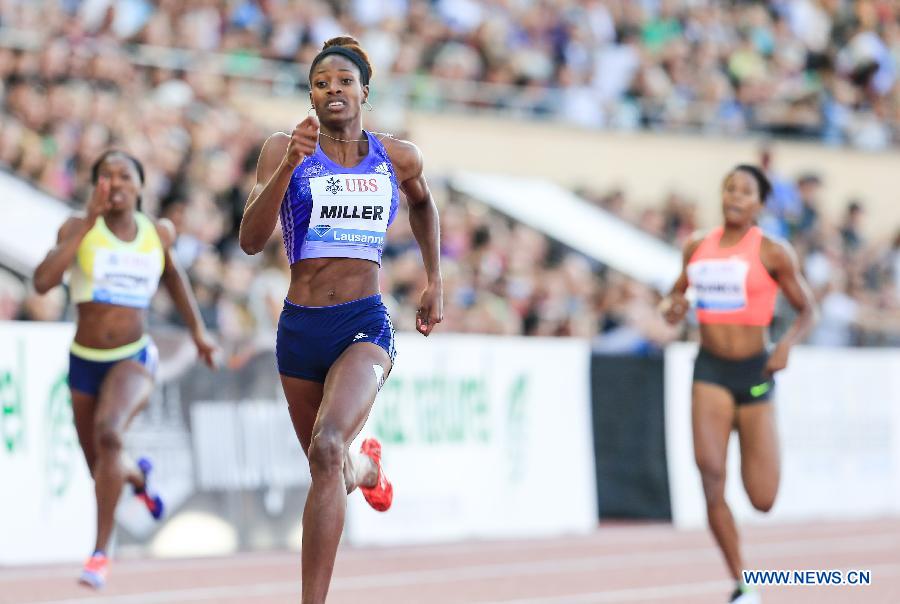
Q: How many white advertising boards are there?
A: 3